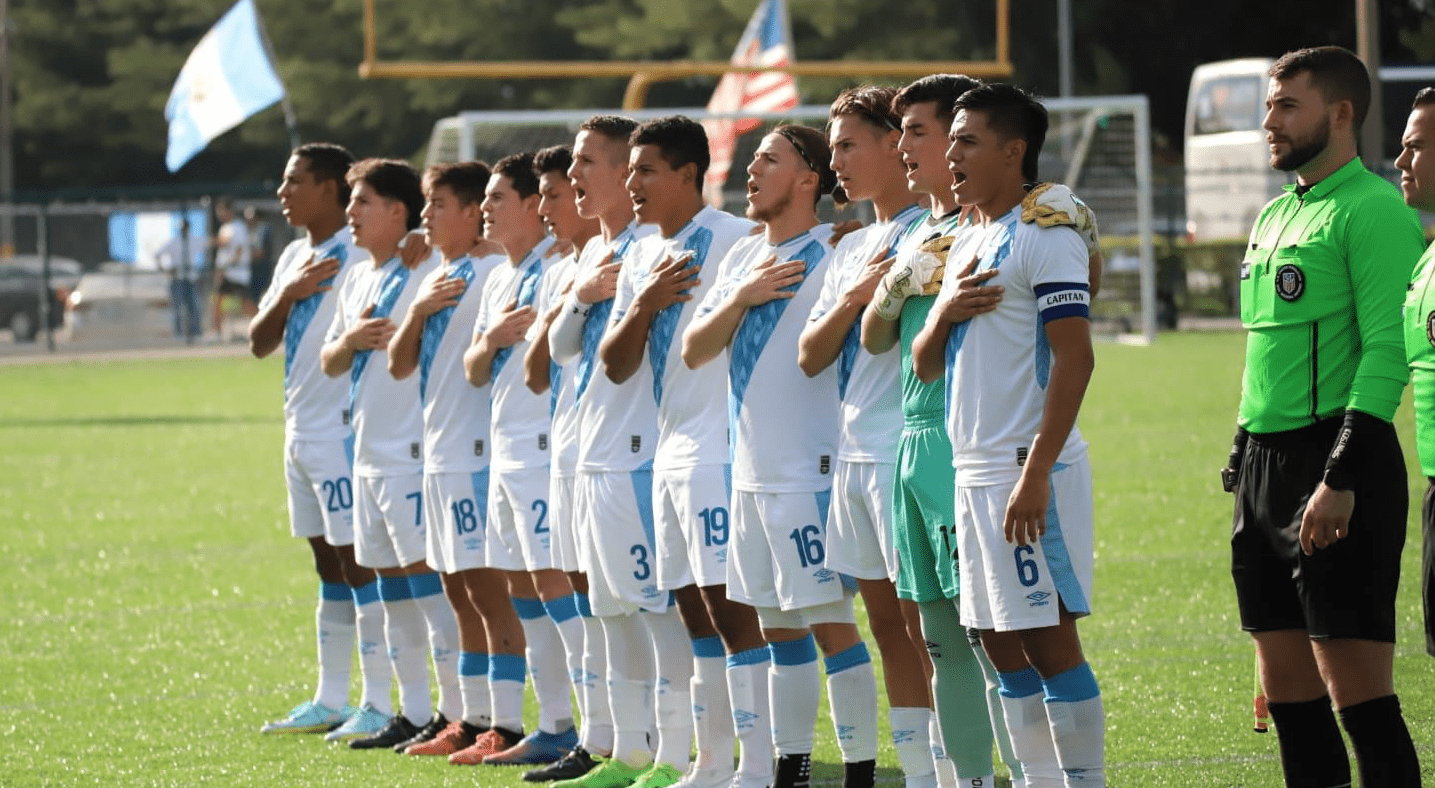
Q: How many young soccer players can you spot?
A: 11